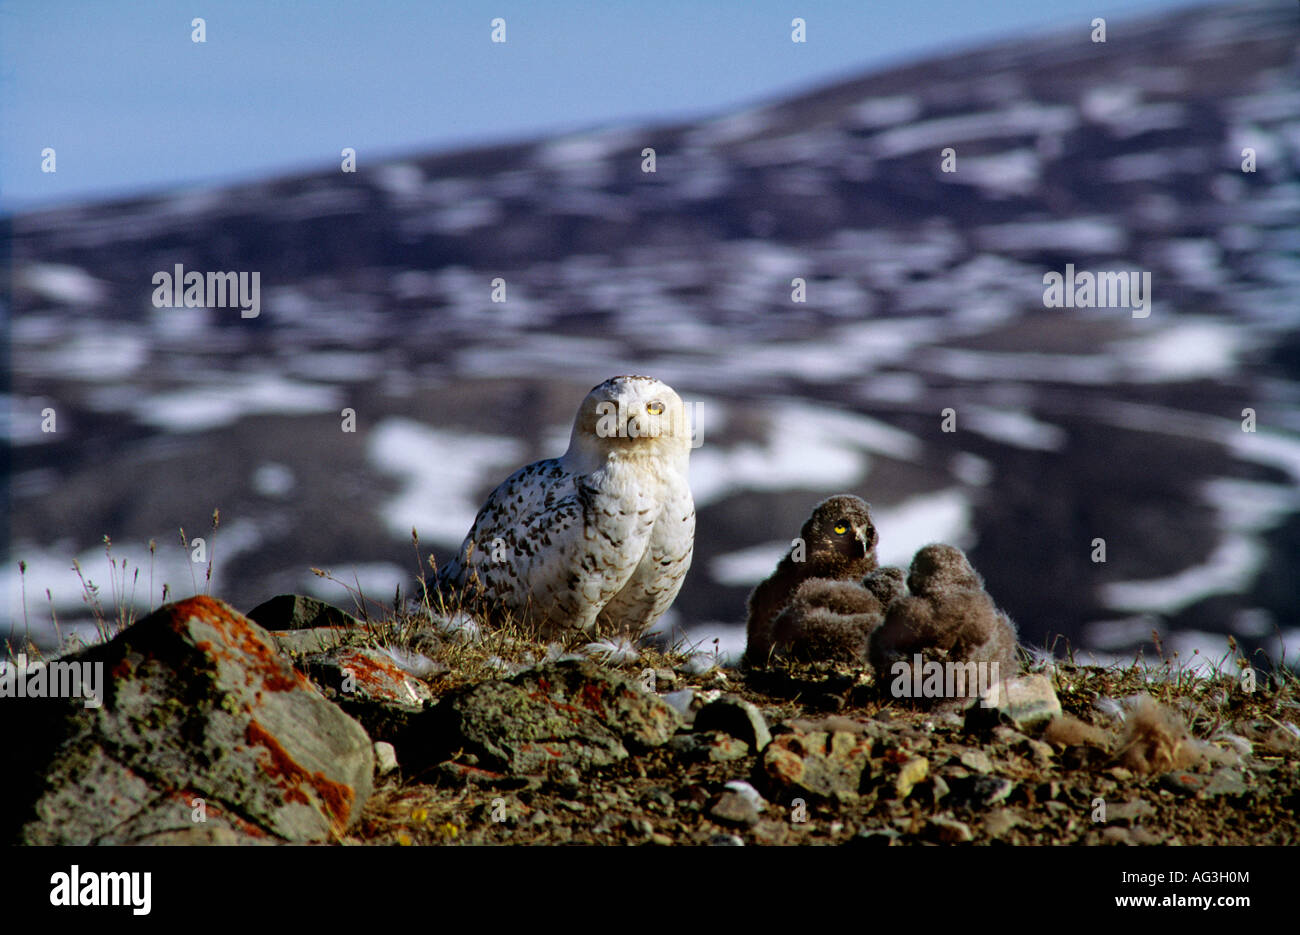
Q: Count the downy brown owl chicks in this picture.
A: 3